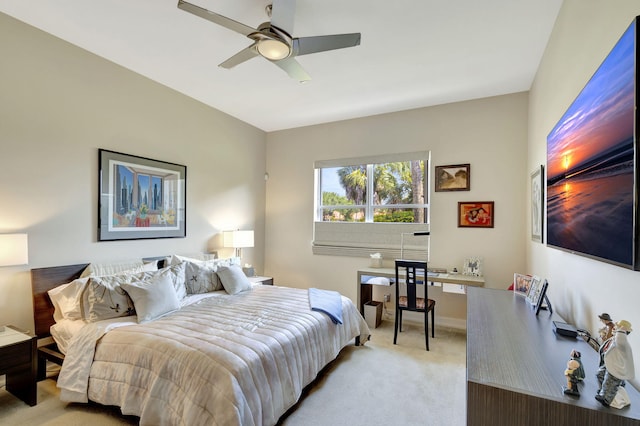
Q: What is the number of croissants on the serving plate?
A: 0